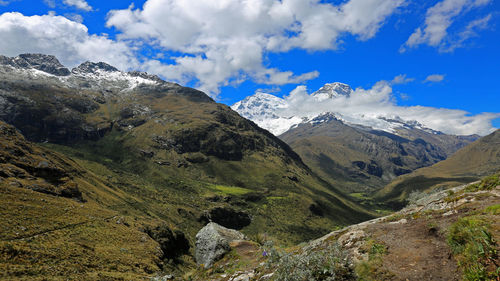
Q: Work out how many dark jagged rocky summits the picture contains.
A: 2